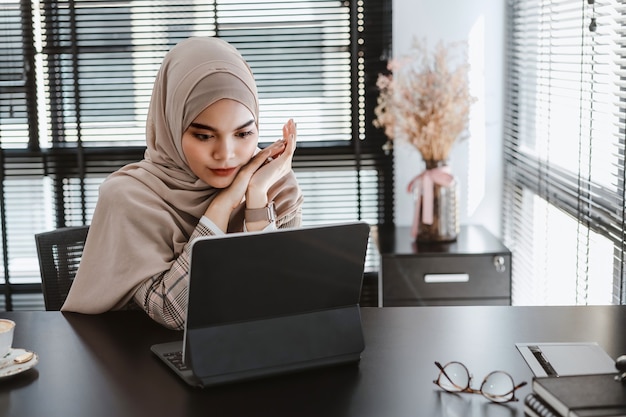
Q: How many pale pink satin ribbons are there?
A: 1